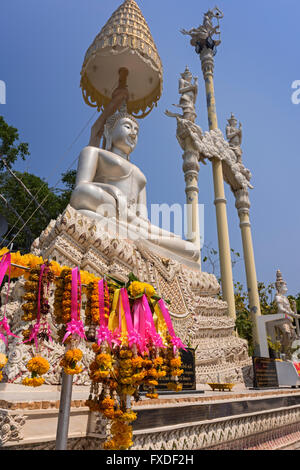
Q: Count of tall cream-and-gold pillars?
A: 3